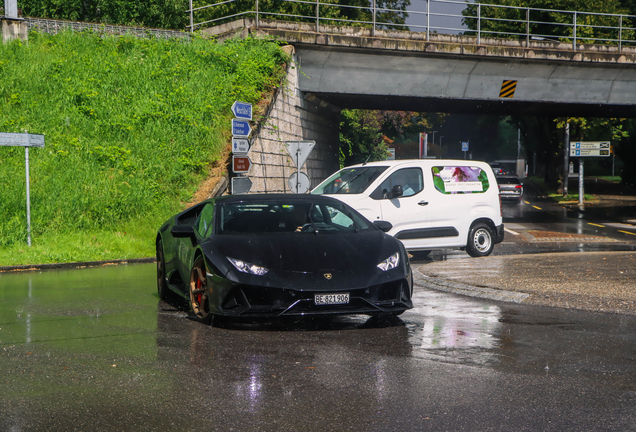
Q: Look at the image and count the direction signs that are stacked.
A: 5